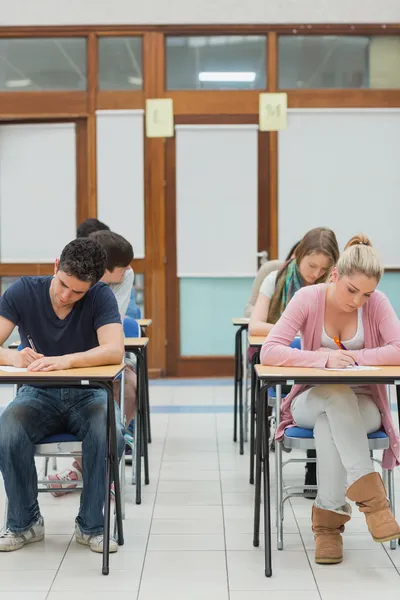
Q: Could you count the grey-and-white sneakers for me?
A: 2